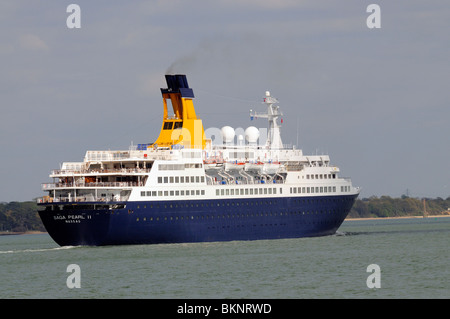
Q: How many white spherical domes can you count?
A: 2